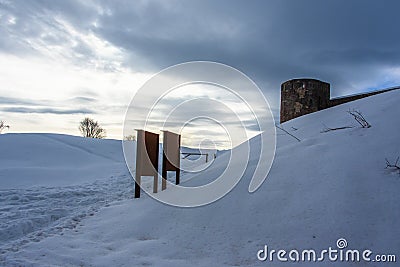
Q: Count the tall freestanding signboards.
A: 2